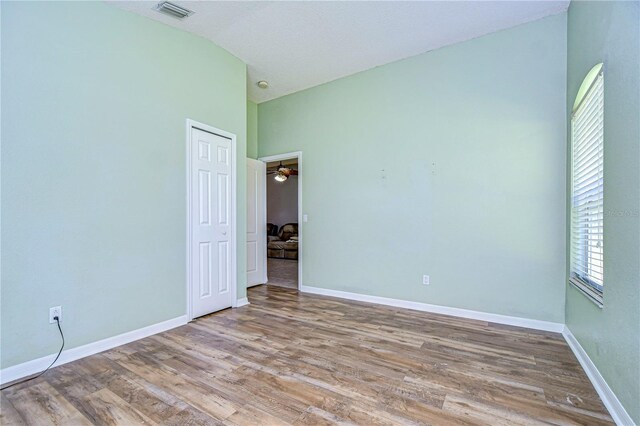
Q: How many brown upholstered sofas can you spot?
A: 1